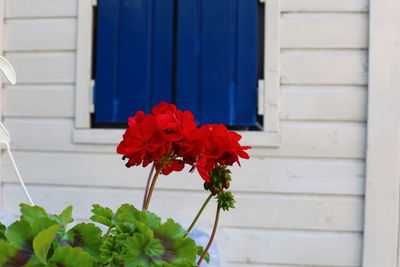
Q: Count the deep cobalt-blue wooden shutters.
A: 2